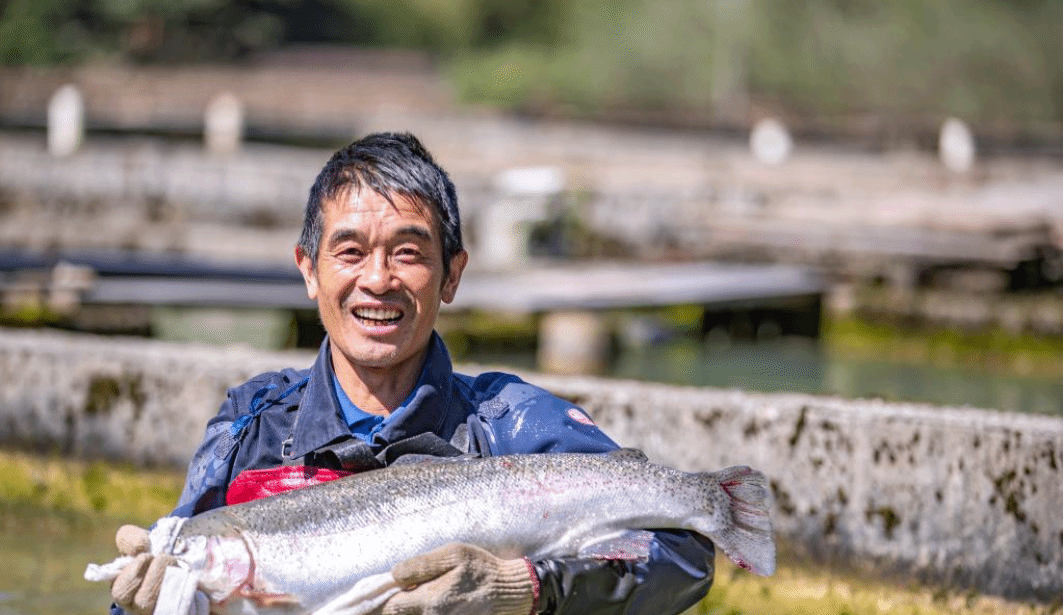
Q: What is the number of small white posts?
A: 4